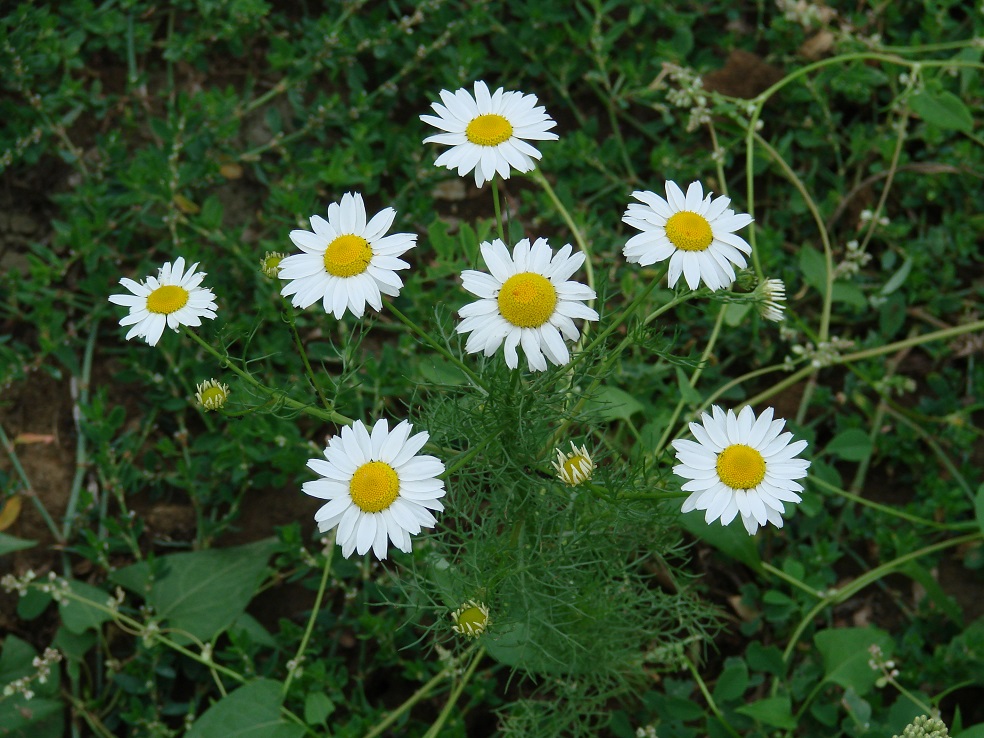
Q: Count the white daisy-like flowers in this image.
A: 7